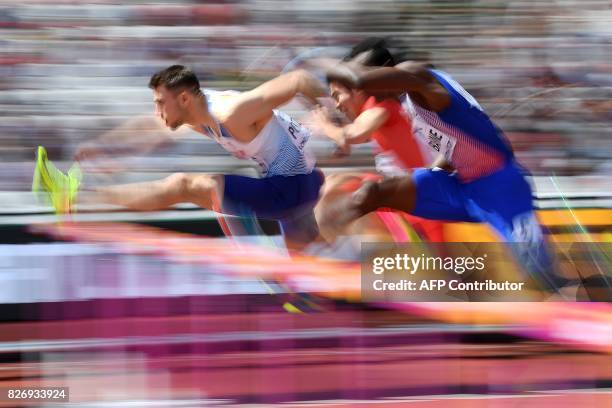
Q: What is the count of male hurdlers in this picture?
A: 3